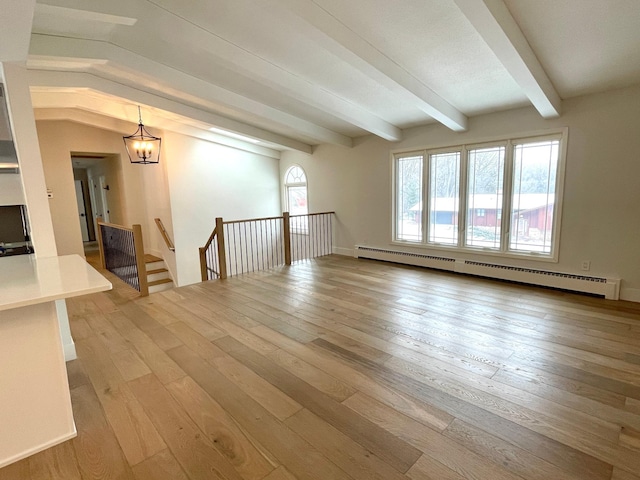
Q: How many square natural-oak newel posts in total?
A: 5